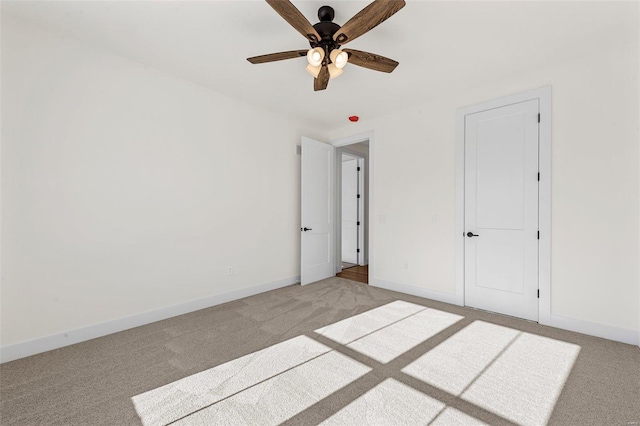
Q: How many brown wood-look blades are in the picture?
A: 5